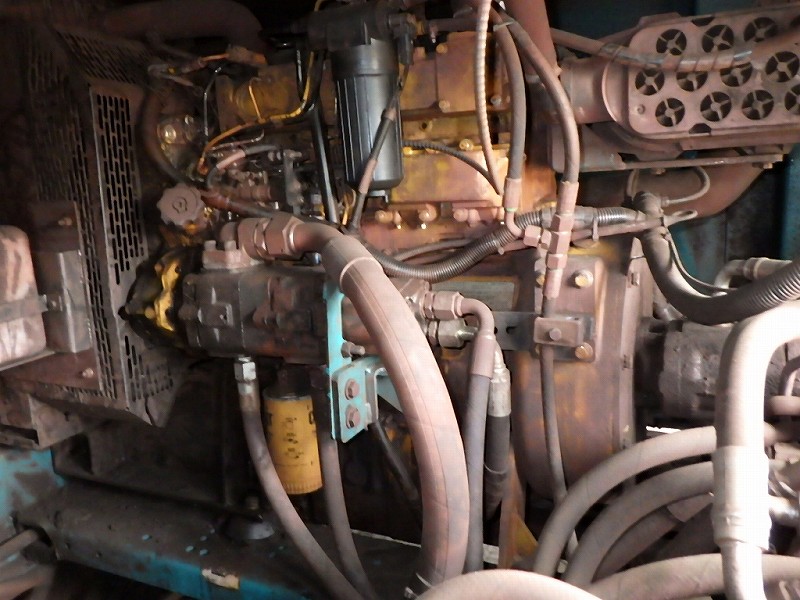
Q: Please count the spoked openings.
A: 11